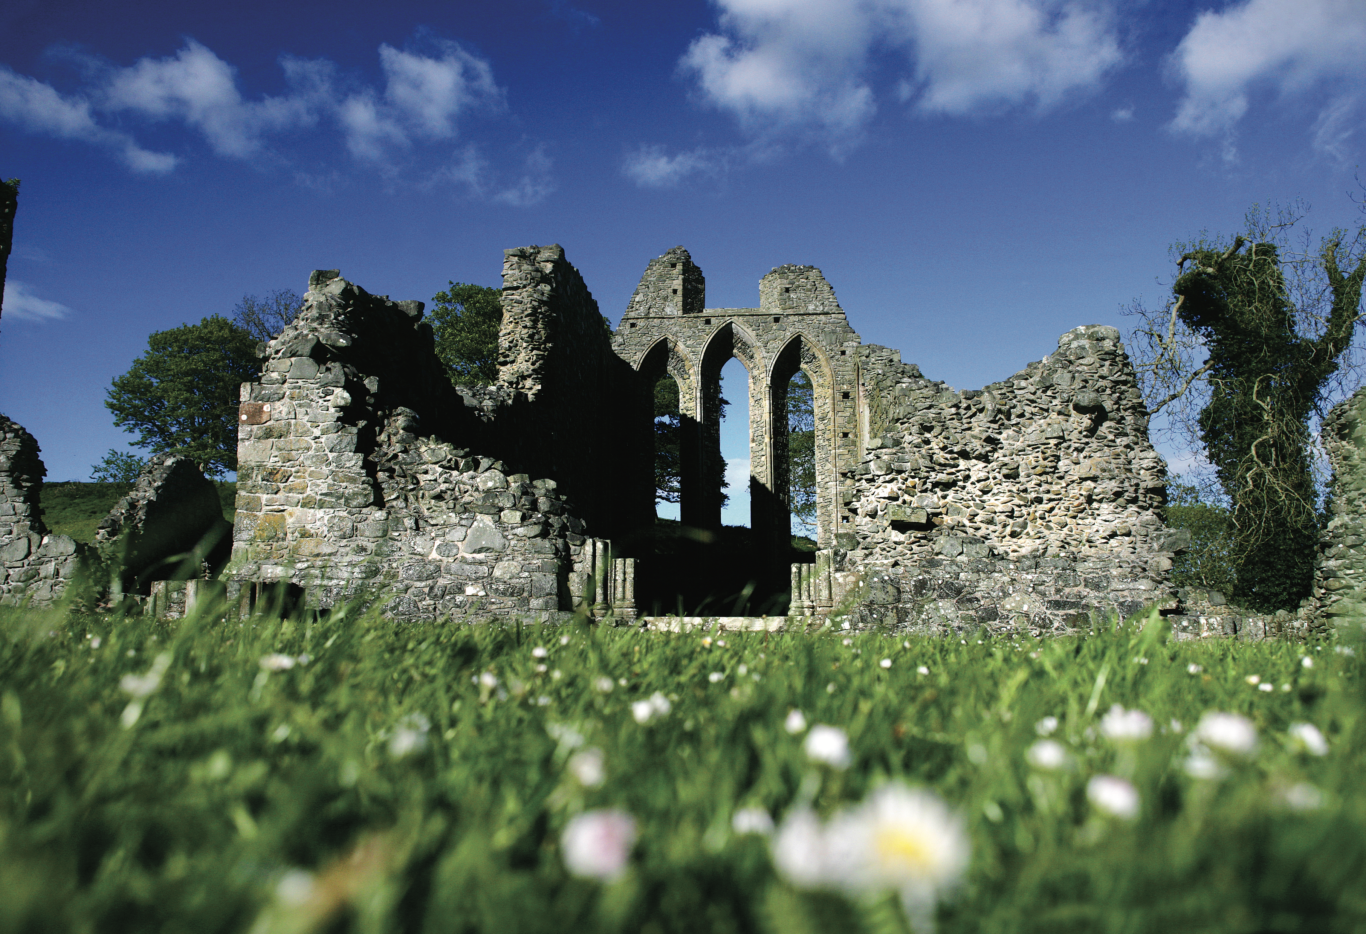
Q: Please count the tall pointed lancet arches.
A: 3